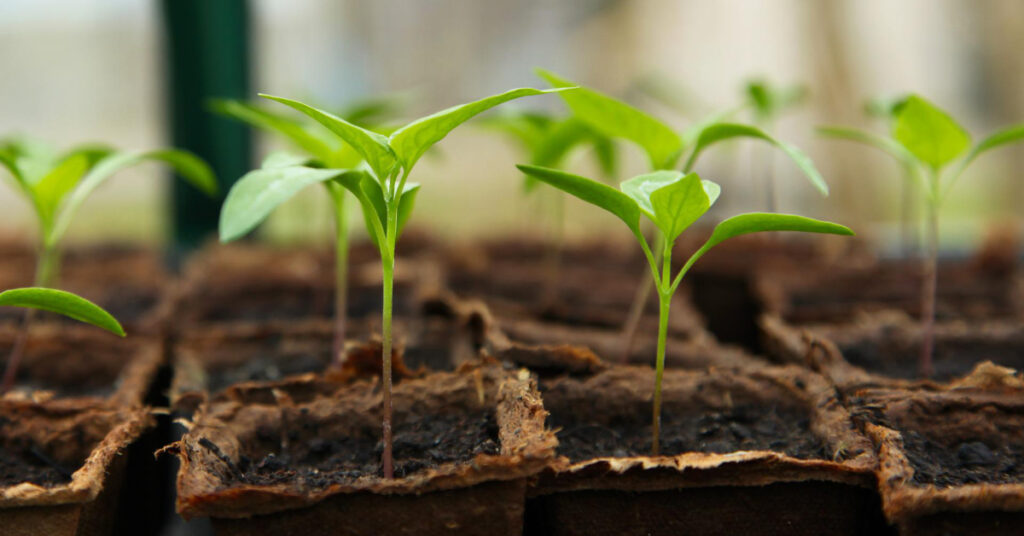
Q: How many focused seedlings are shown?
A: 2